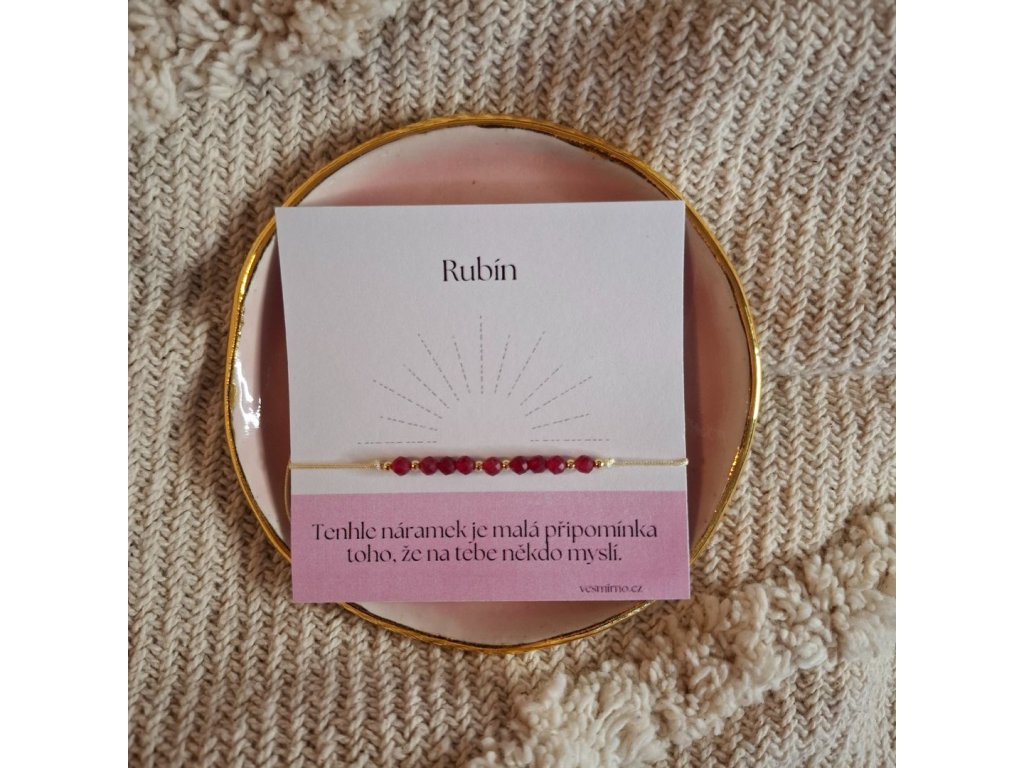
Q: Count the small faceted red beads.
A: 9